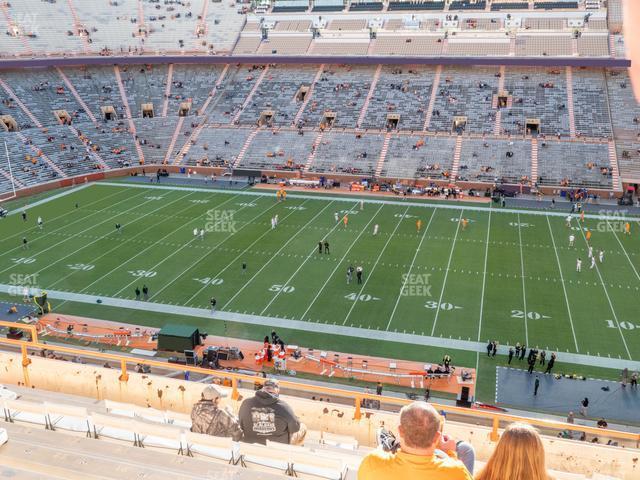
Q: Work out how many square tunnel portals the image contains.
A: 12